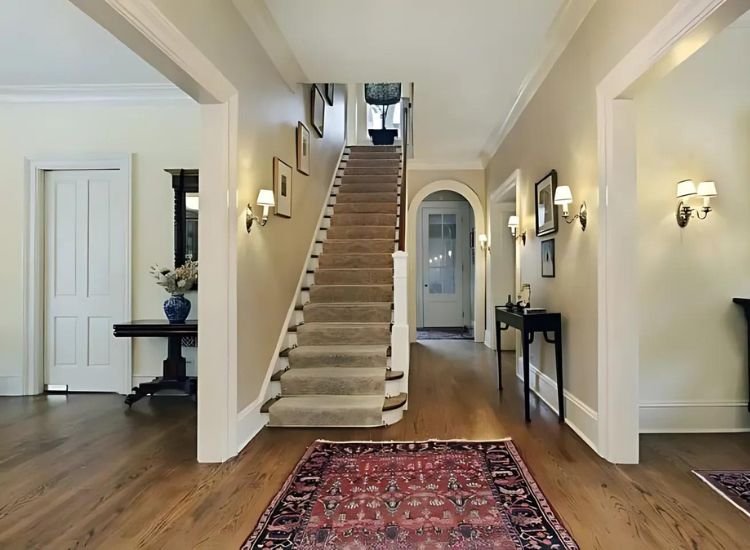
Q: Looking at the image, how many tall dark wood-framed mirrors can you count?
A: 1